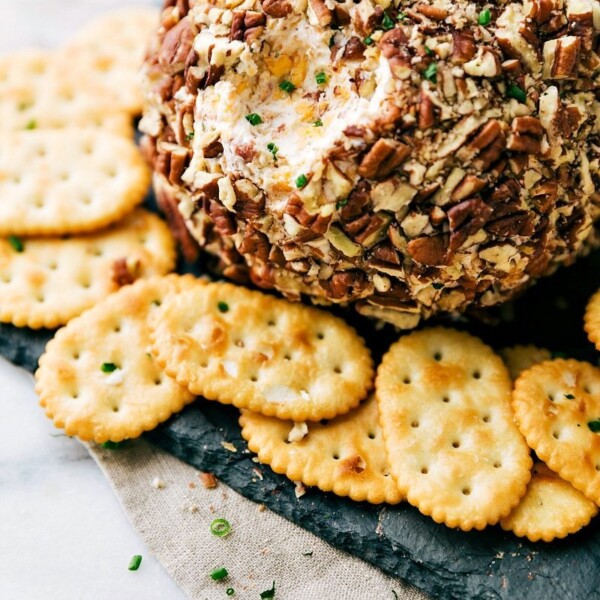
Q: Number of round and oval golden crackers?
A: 13